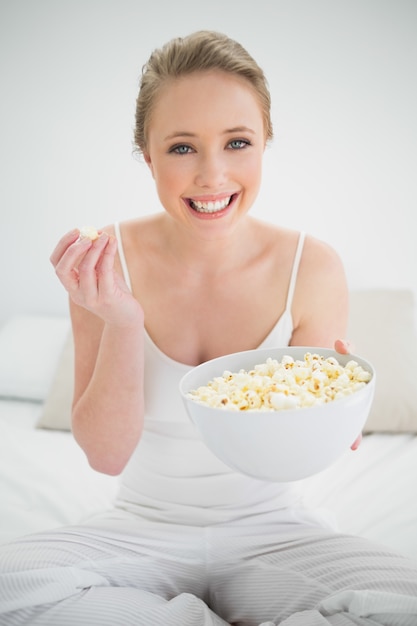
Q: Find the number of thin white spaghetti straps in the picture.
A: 2